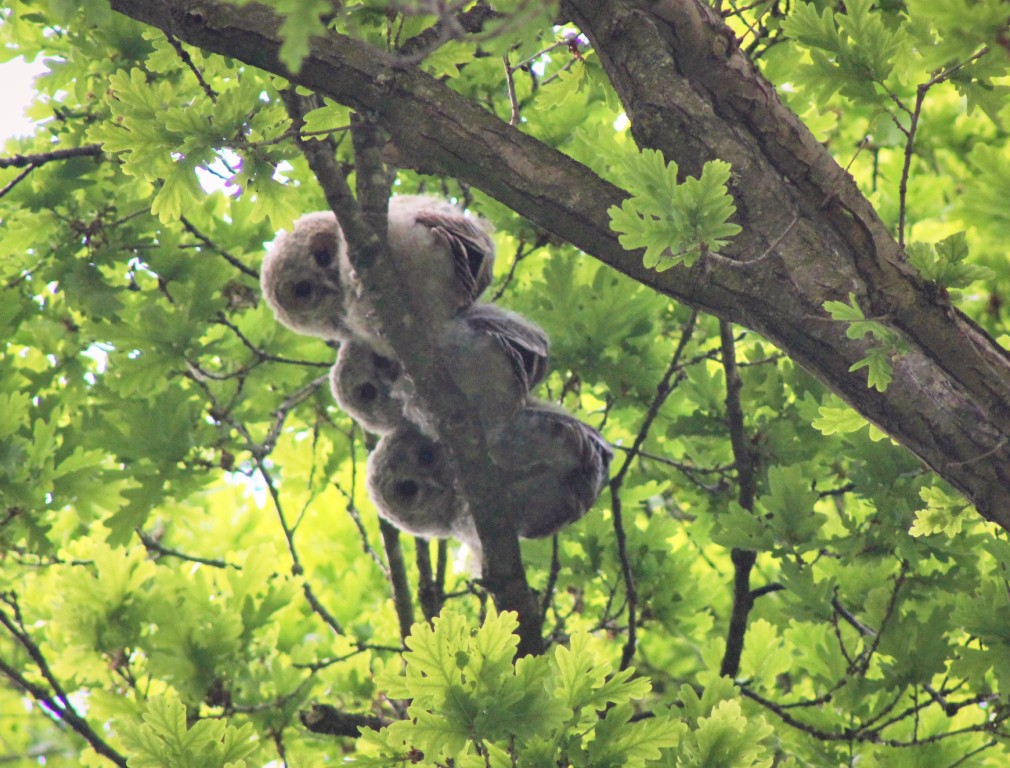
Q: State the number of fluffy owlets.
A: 3